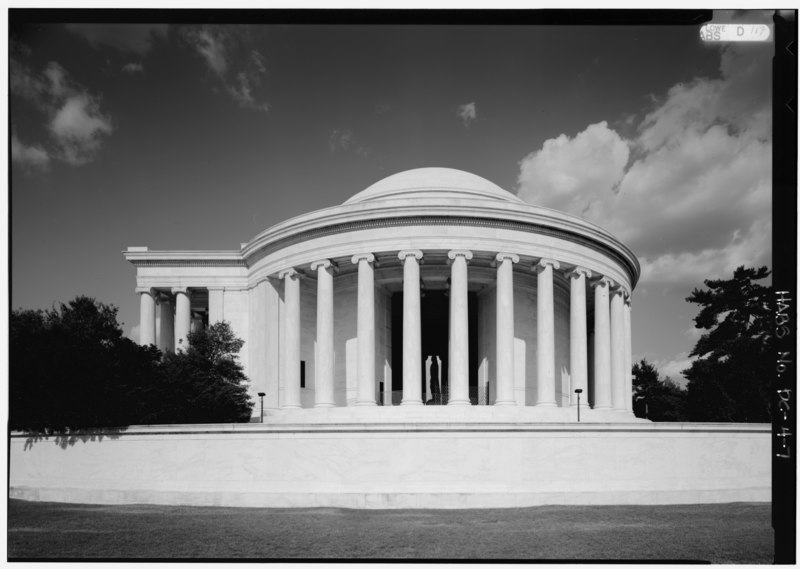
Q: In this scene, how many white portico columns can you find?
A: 13